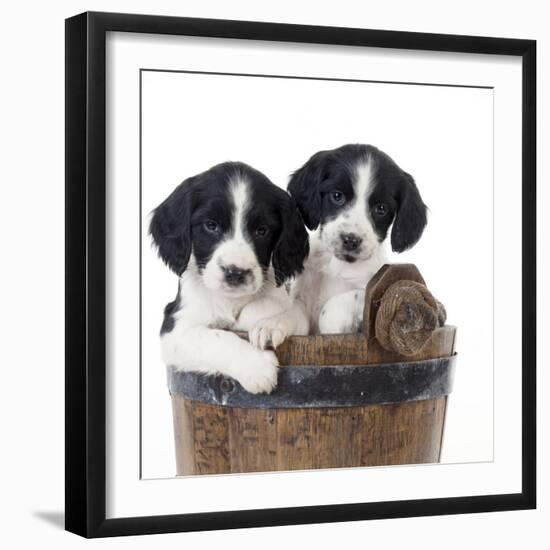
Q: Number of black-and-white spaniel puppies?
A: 2